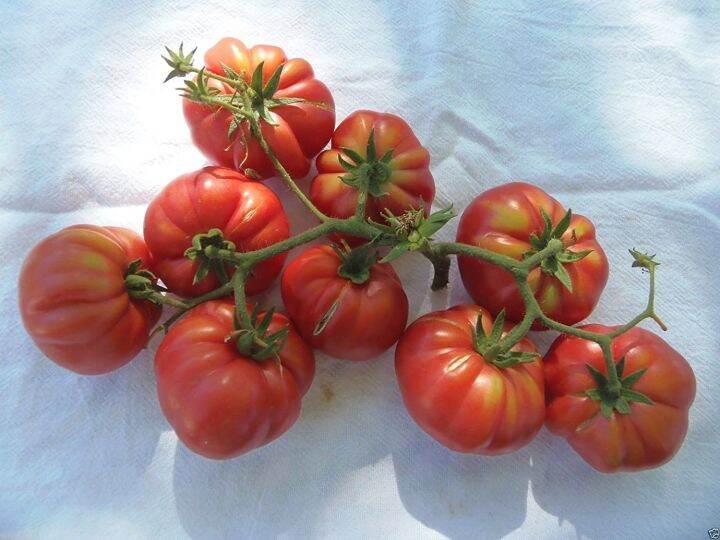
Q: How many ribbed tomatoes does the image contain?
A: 9